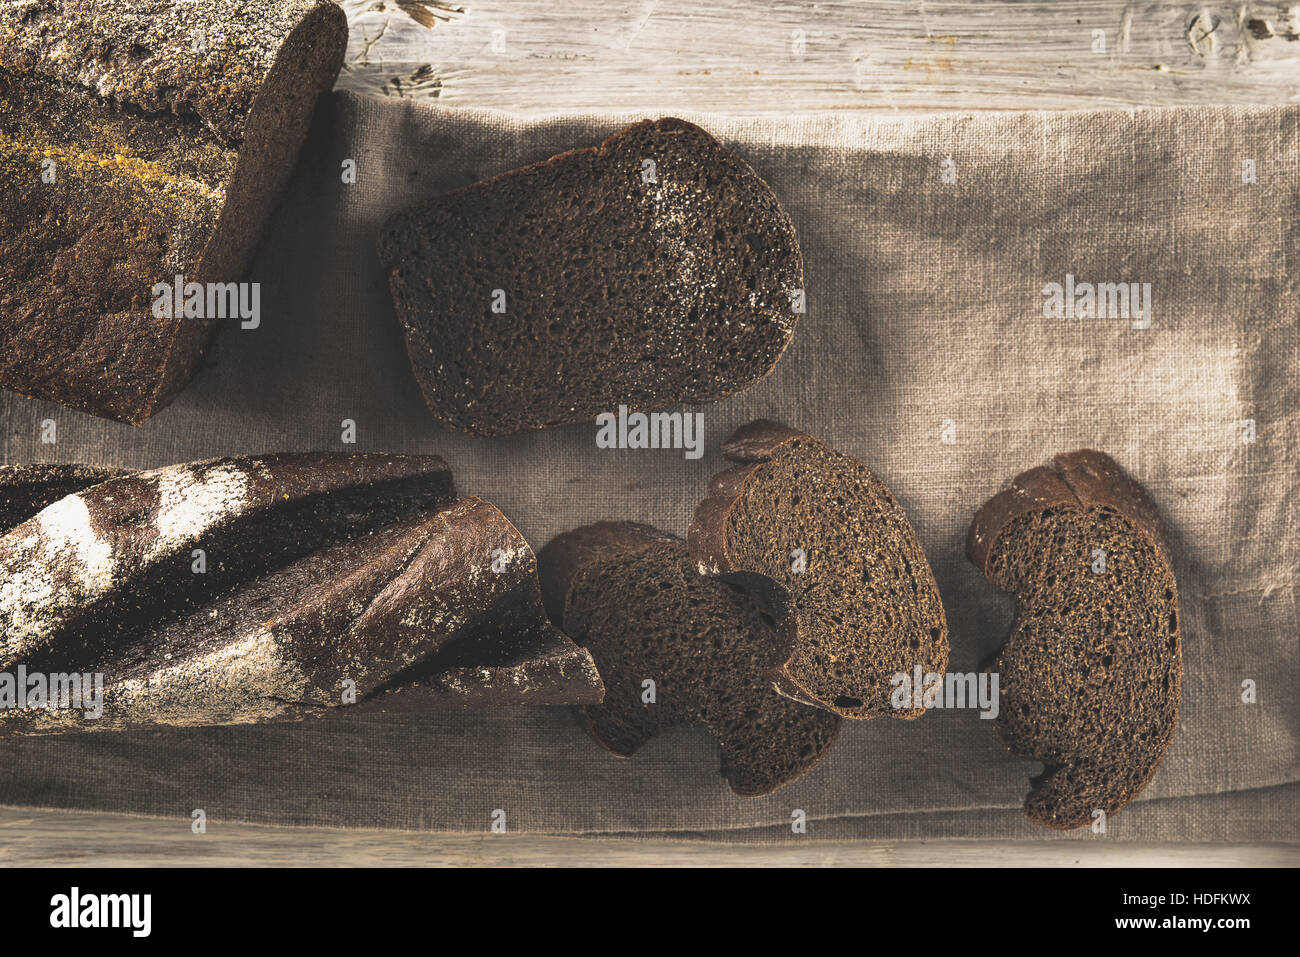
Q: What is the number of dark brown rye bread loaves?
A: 2